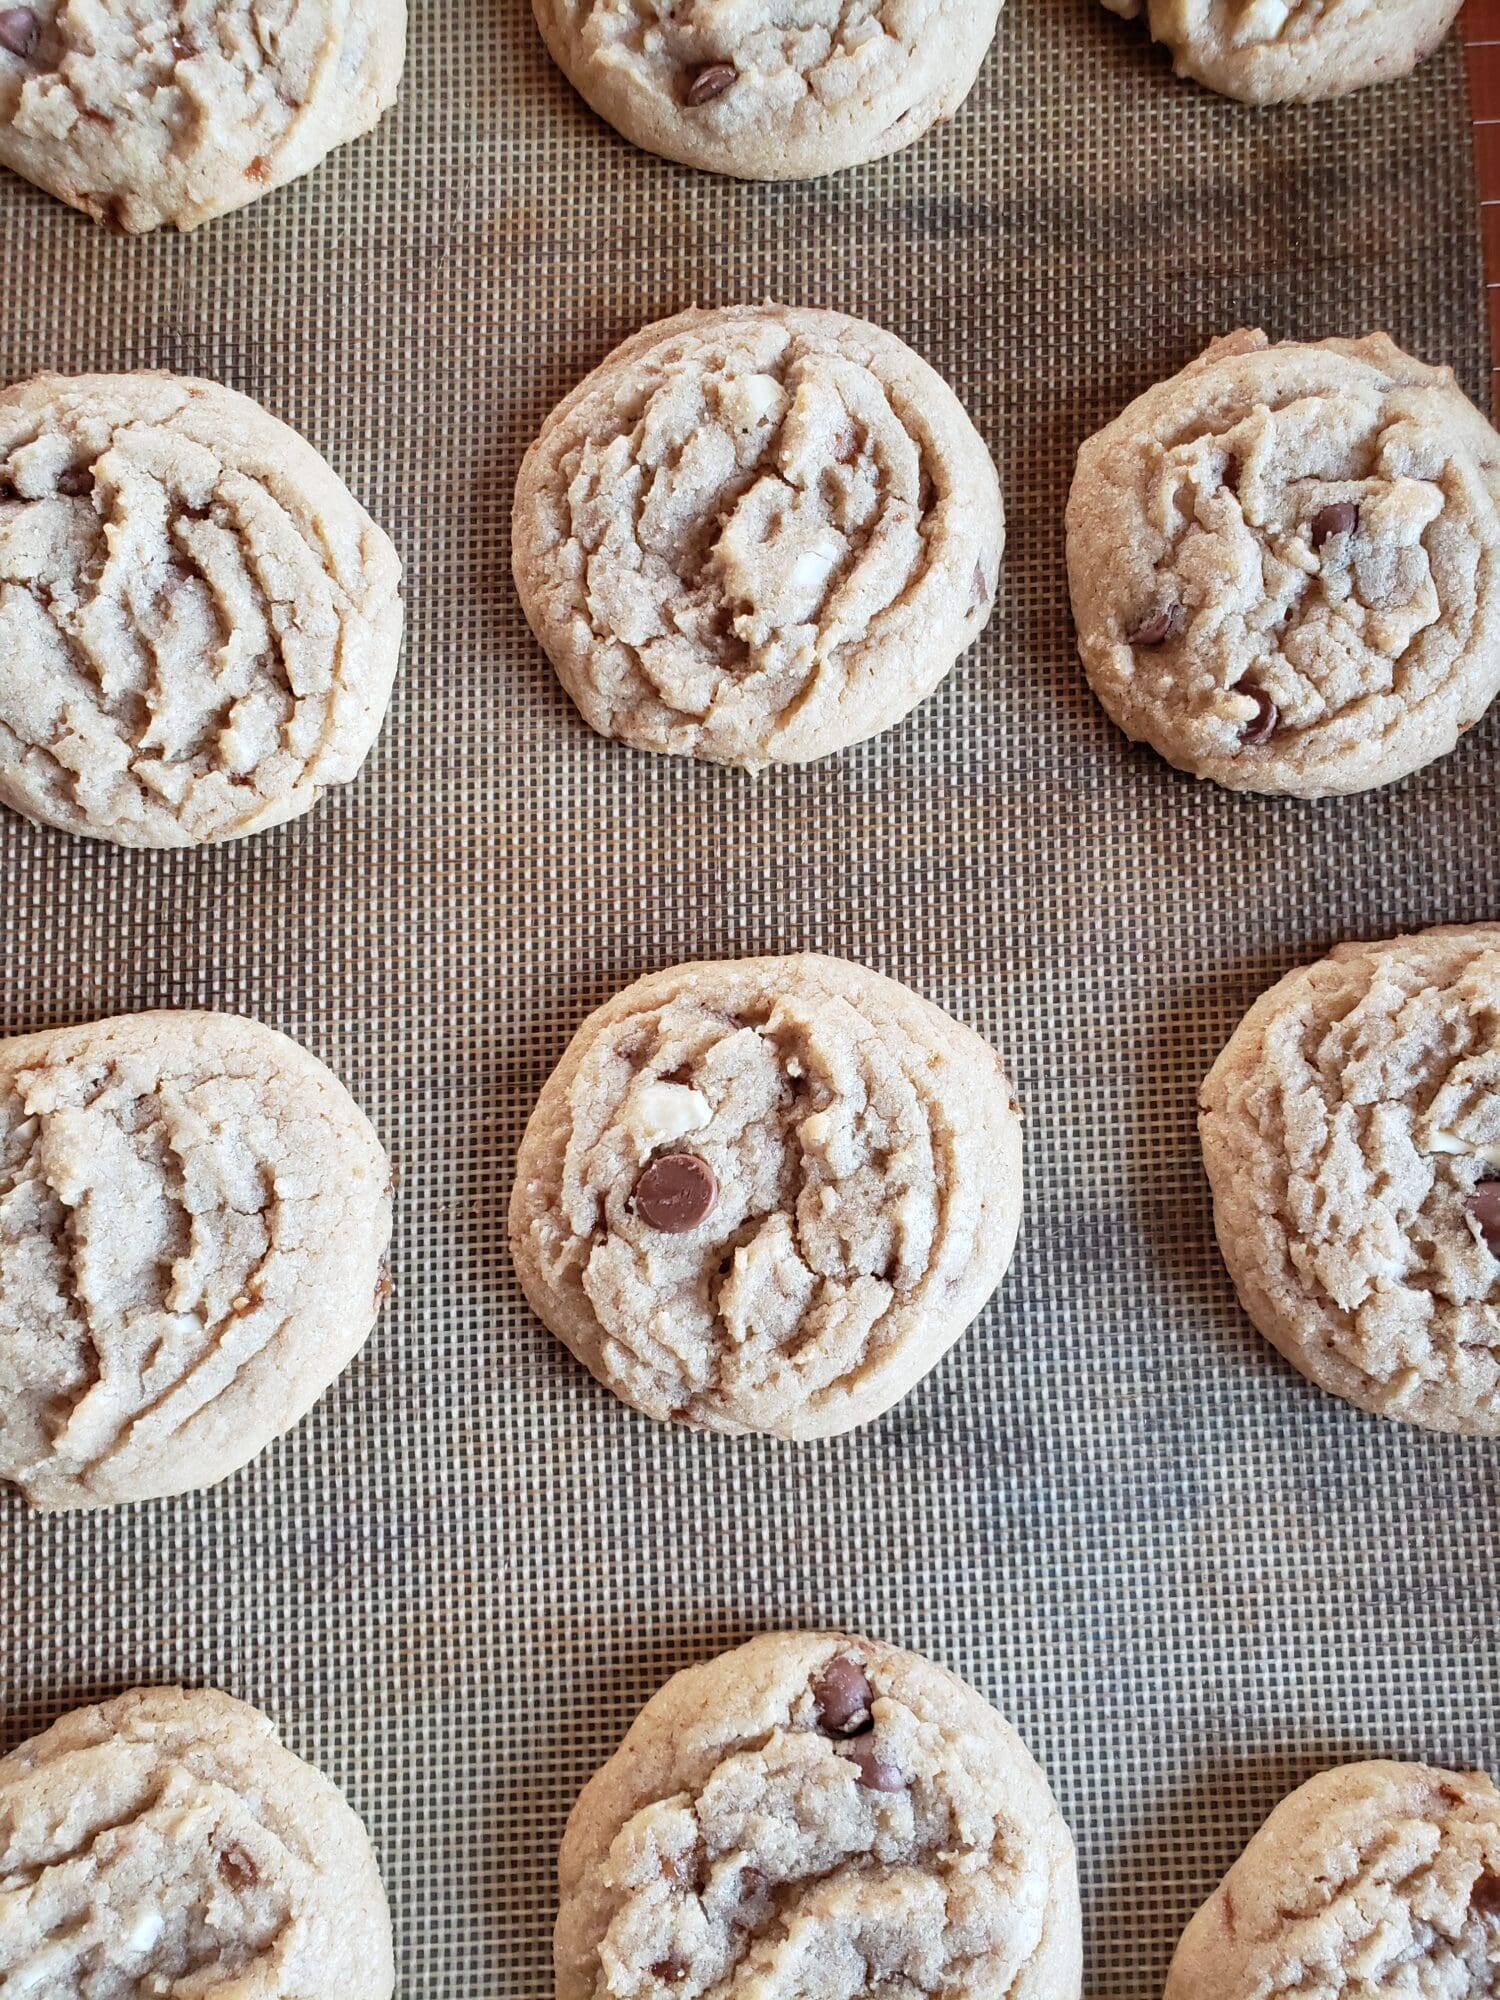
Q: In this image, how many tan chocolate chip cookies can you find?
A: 12